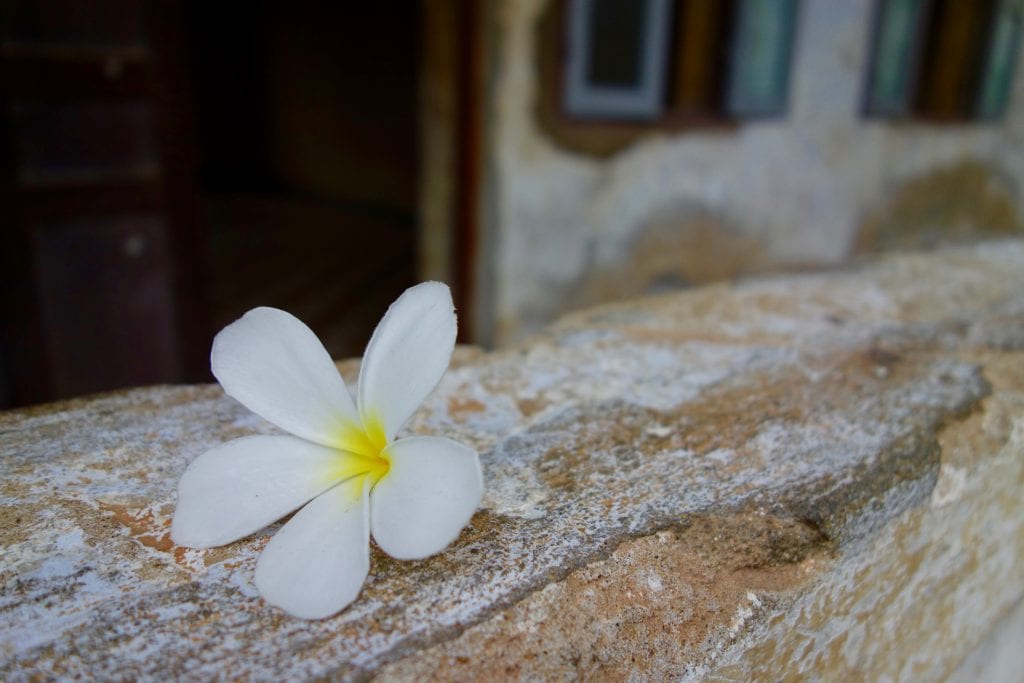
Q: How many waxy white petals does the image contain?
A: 5